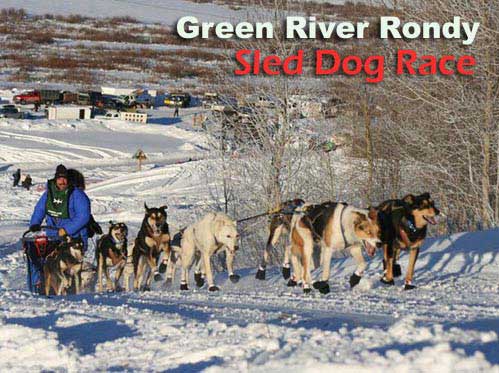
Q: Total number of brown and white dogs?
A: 1